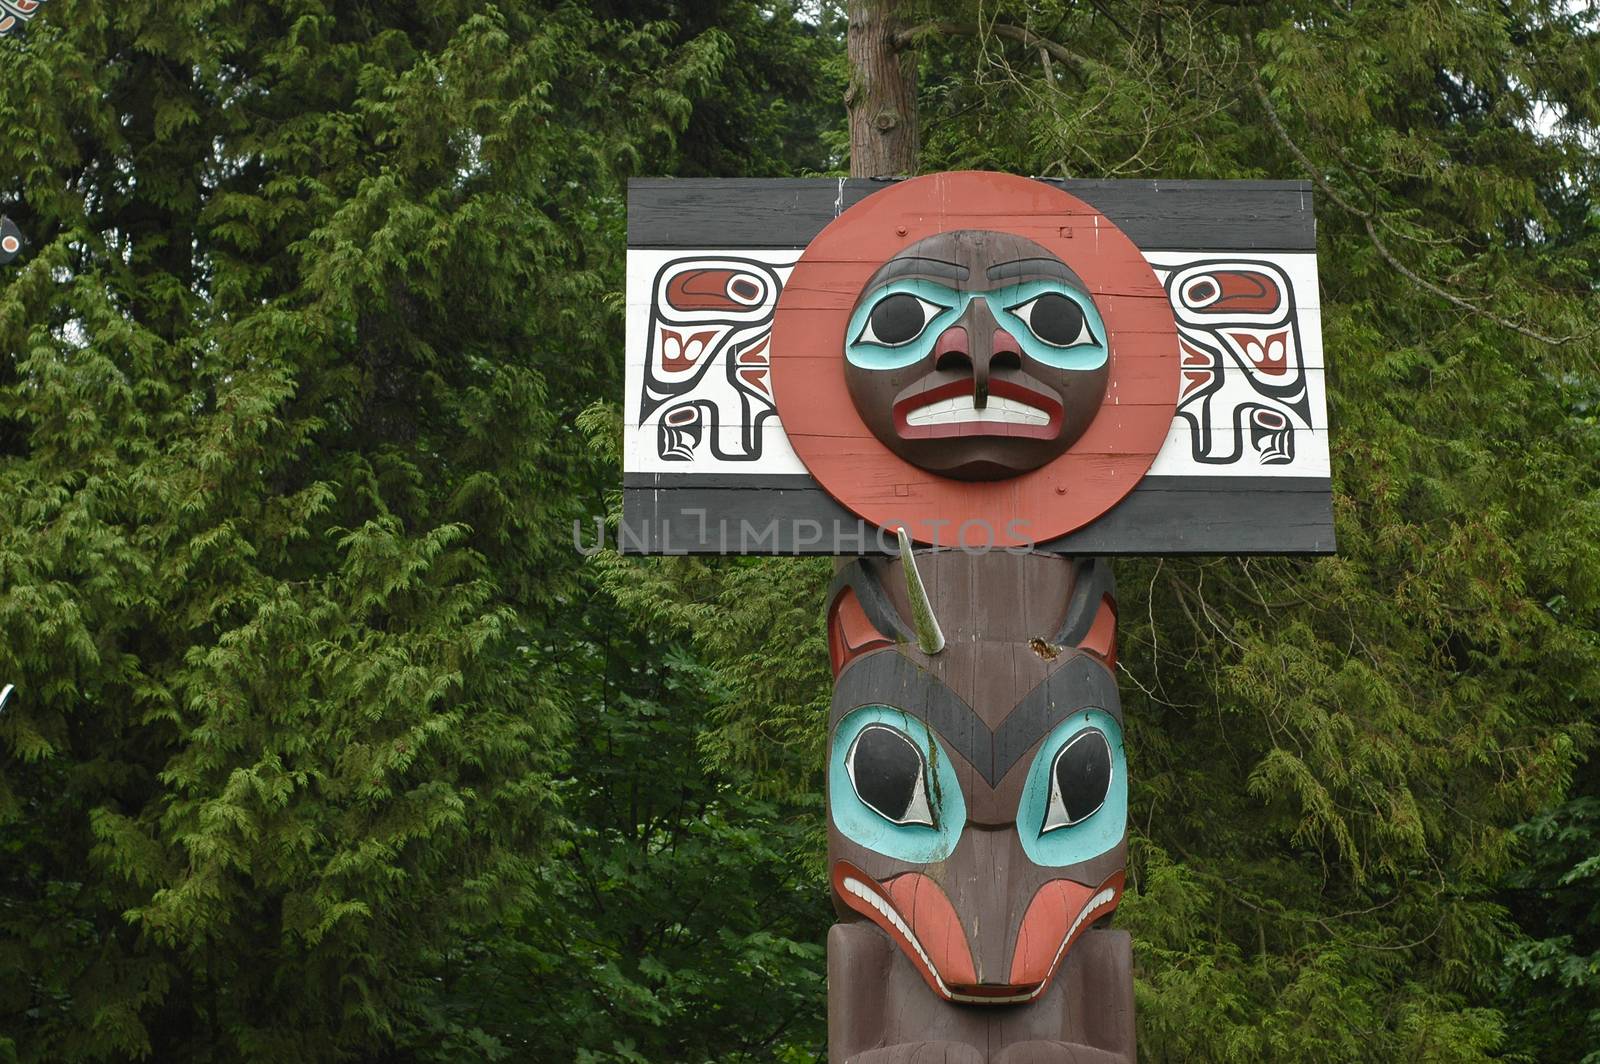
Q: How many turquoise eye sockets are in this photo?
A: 4